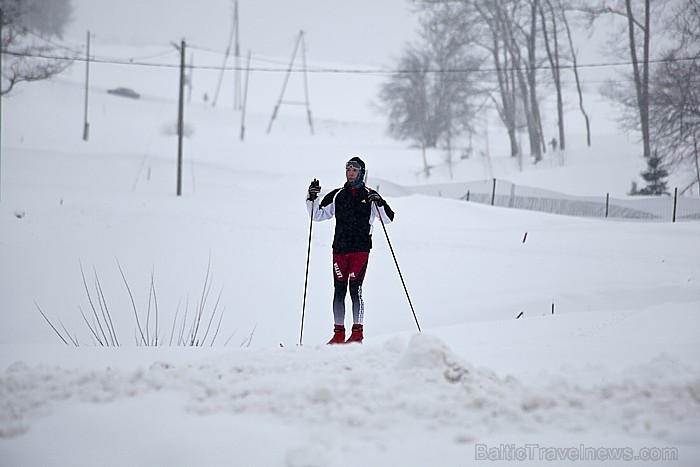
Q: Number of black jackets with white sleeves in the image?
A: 1